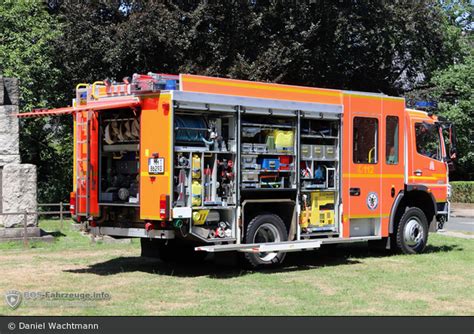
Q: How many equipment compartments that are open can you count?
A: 4